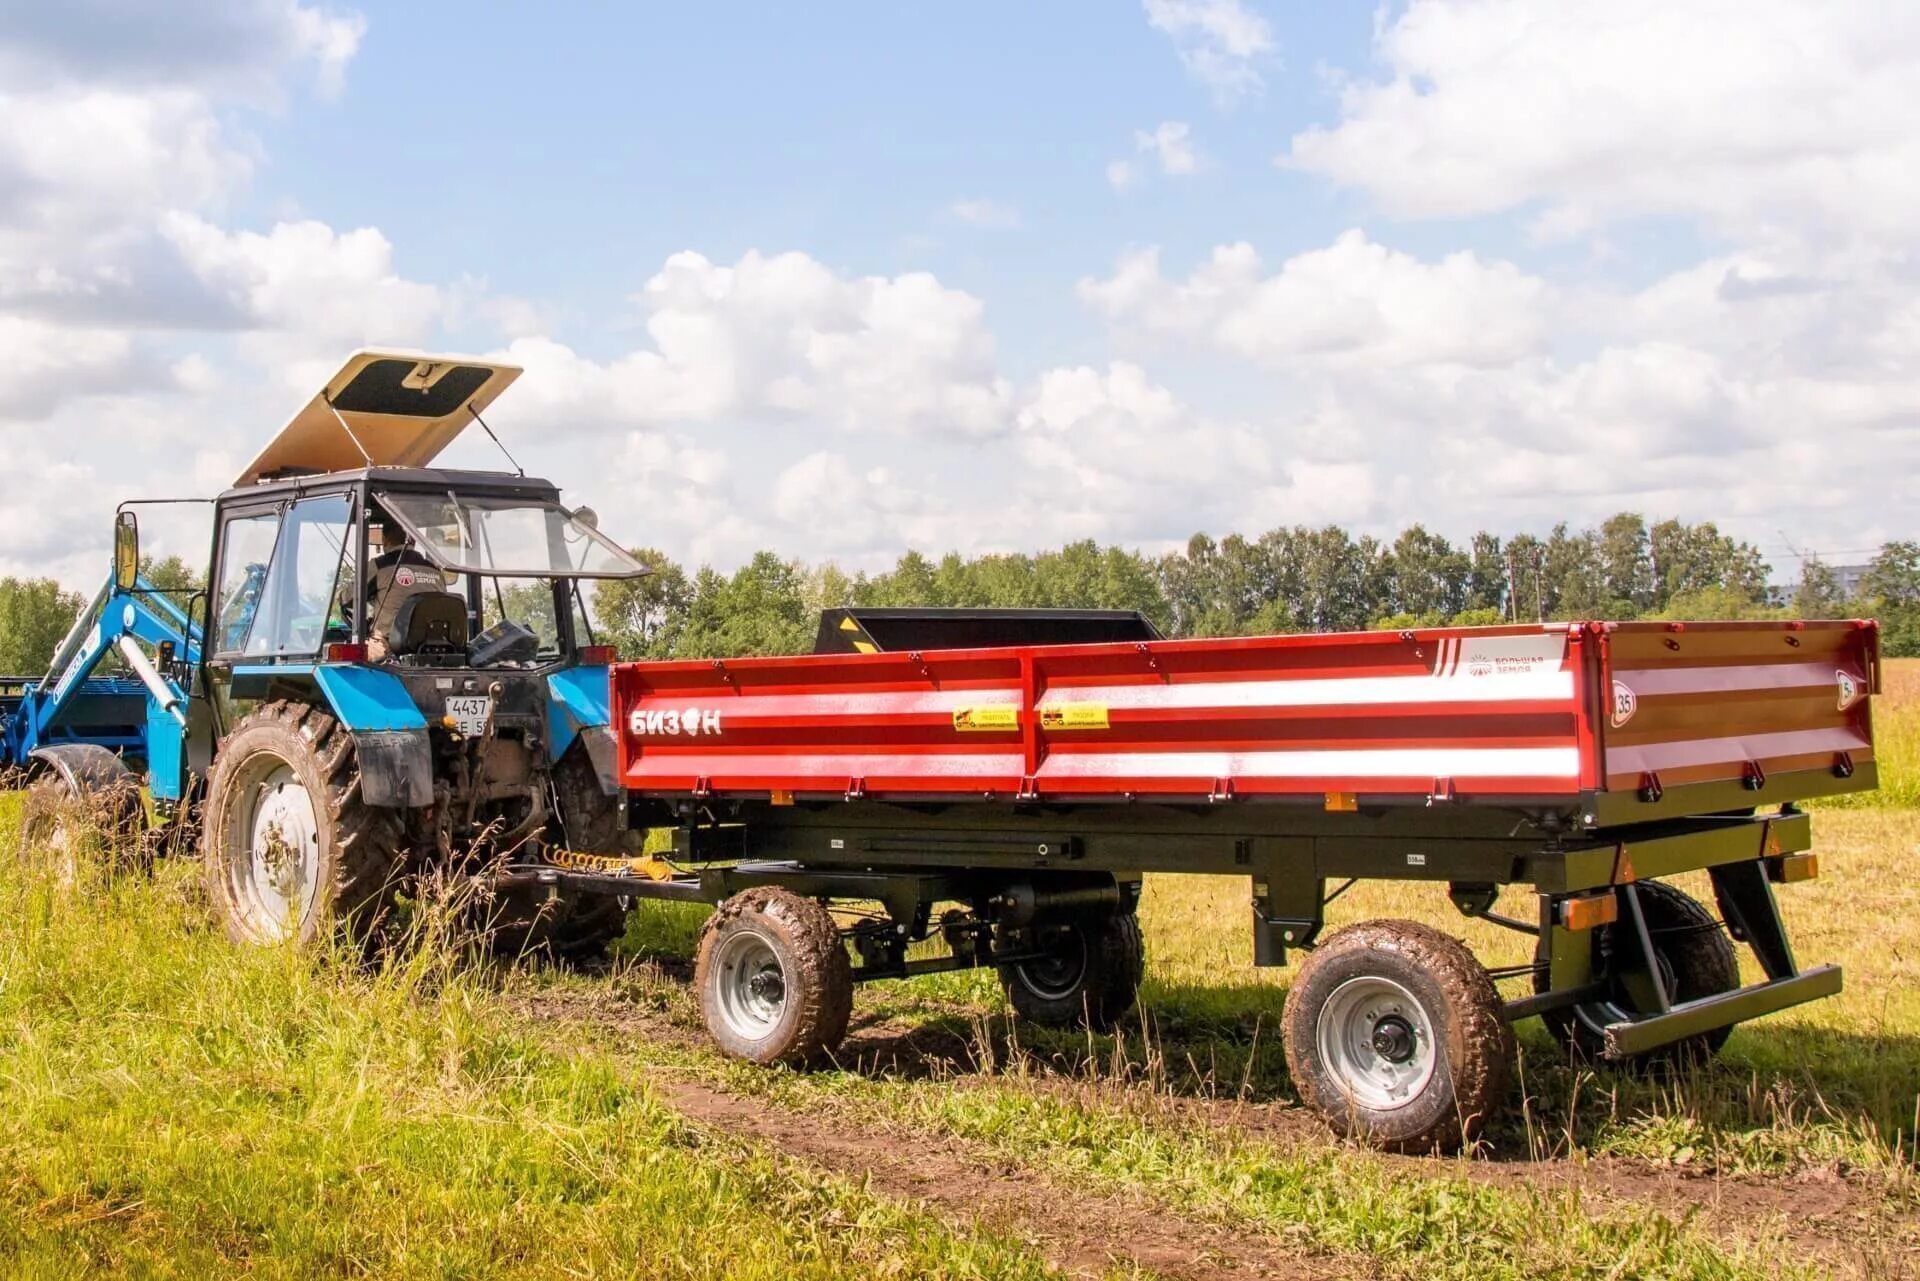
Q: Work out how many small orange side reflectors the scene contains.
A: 2